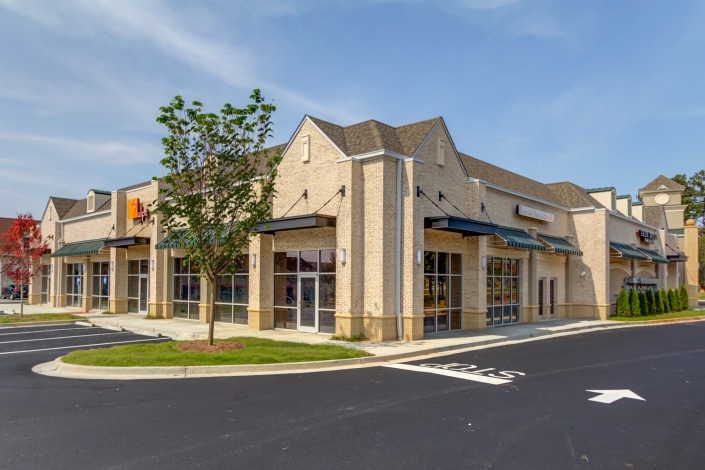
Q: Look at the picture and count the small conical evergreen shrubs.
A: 9